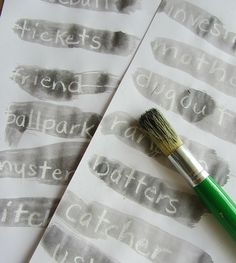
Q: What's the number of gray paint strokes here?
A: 13